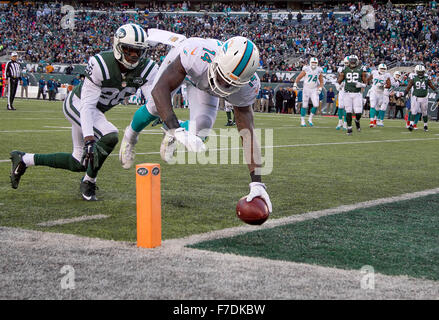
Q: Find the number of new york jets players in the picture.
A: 3